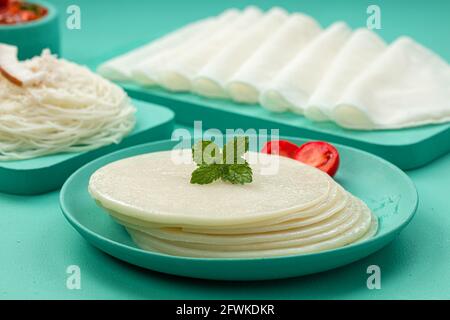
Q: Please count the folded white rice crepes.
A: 8